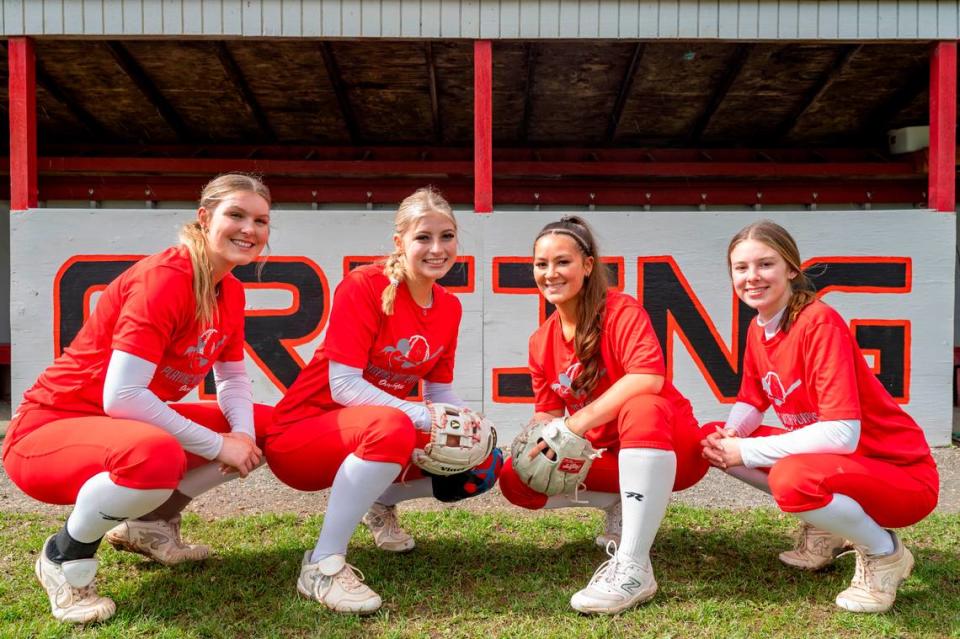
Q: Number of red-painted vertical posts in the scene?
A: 3